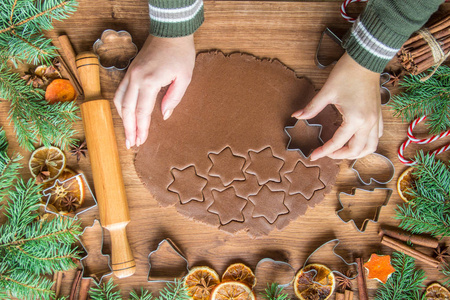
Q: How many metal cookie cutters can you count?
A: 11